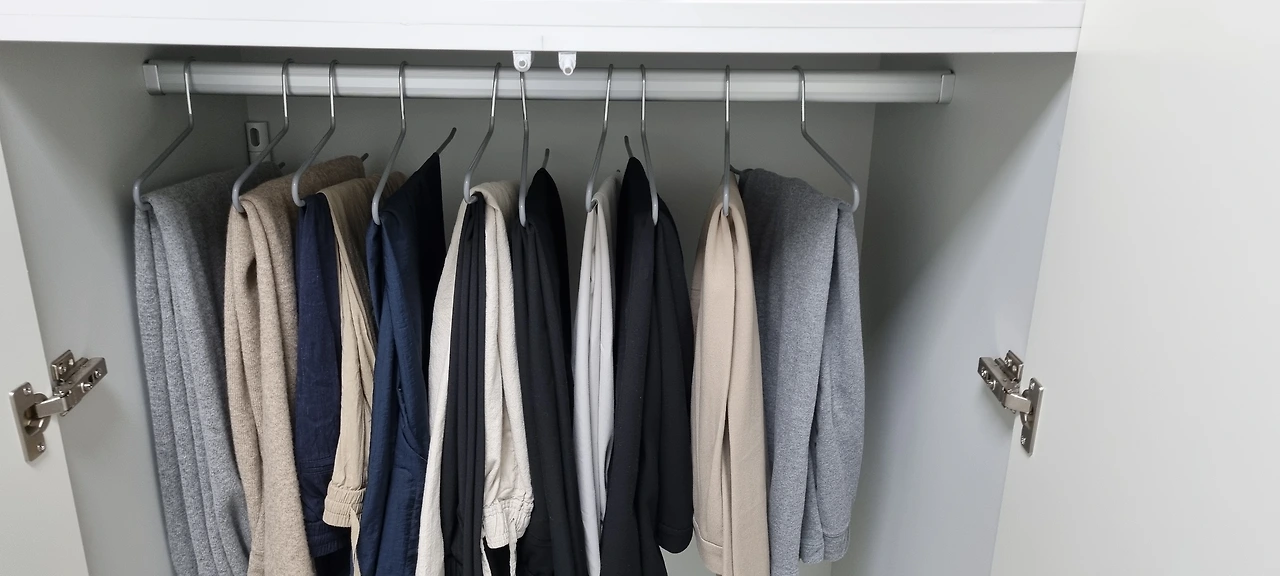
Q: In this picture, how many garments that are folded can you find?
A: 12